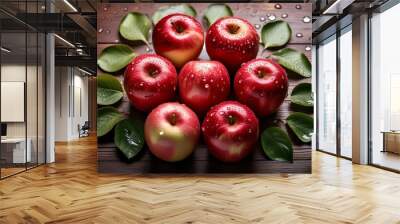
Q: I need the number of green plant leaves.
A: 12